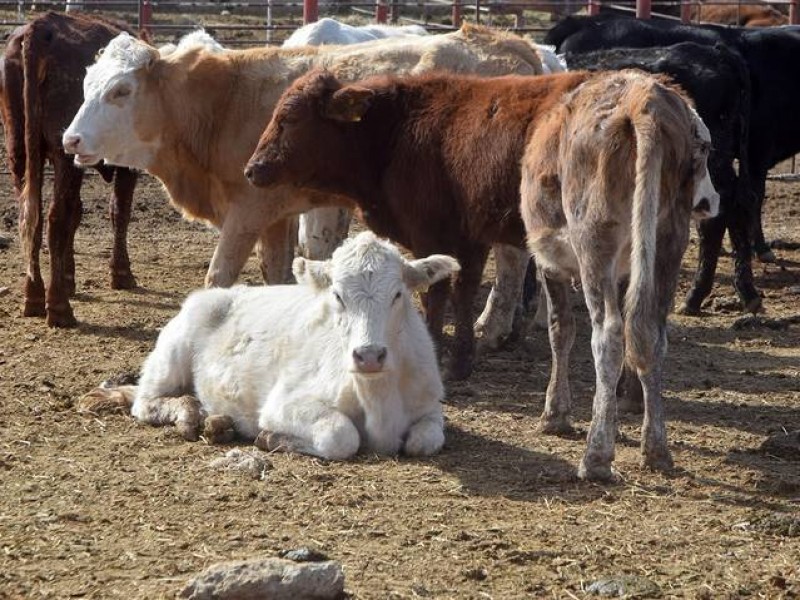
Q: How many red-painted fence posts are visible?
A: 8